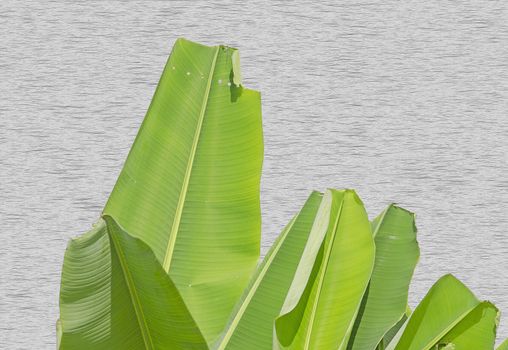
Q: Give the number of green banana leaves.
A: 6